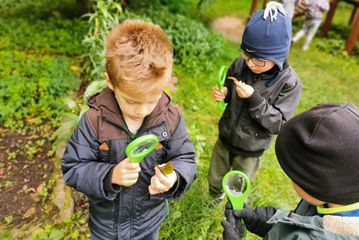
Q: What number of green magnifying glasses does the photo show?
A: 3